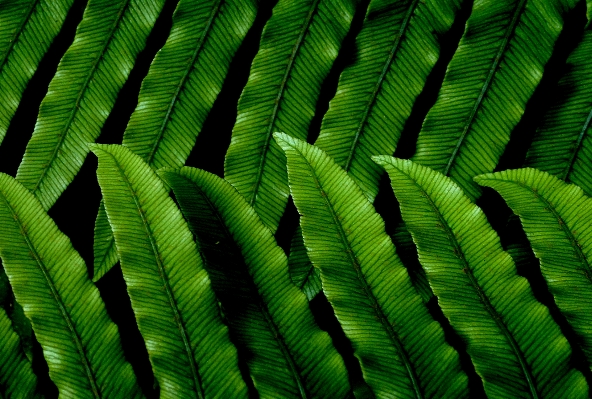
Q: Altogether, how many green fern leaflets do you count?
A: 14